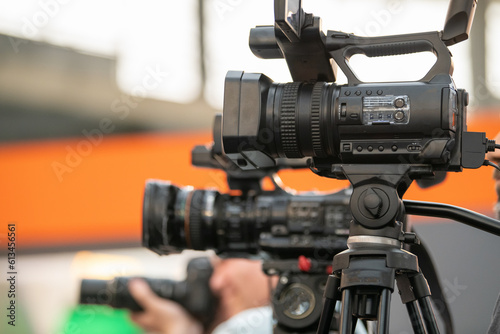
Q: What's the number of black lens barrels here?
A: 3